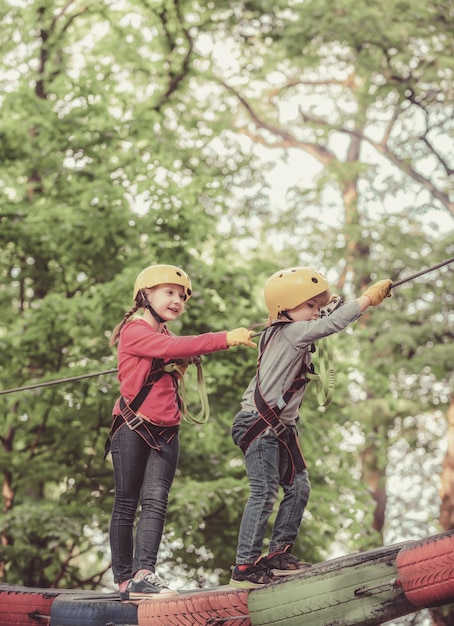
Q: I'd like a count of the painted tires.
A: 5